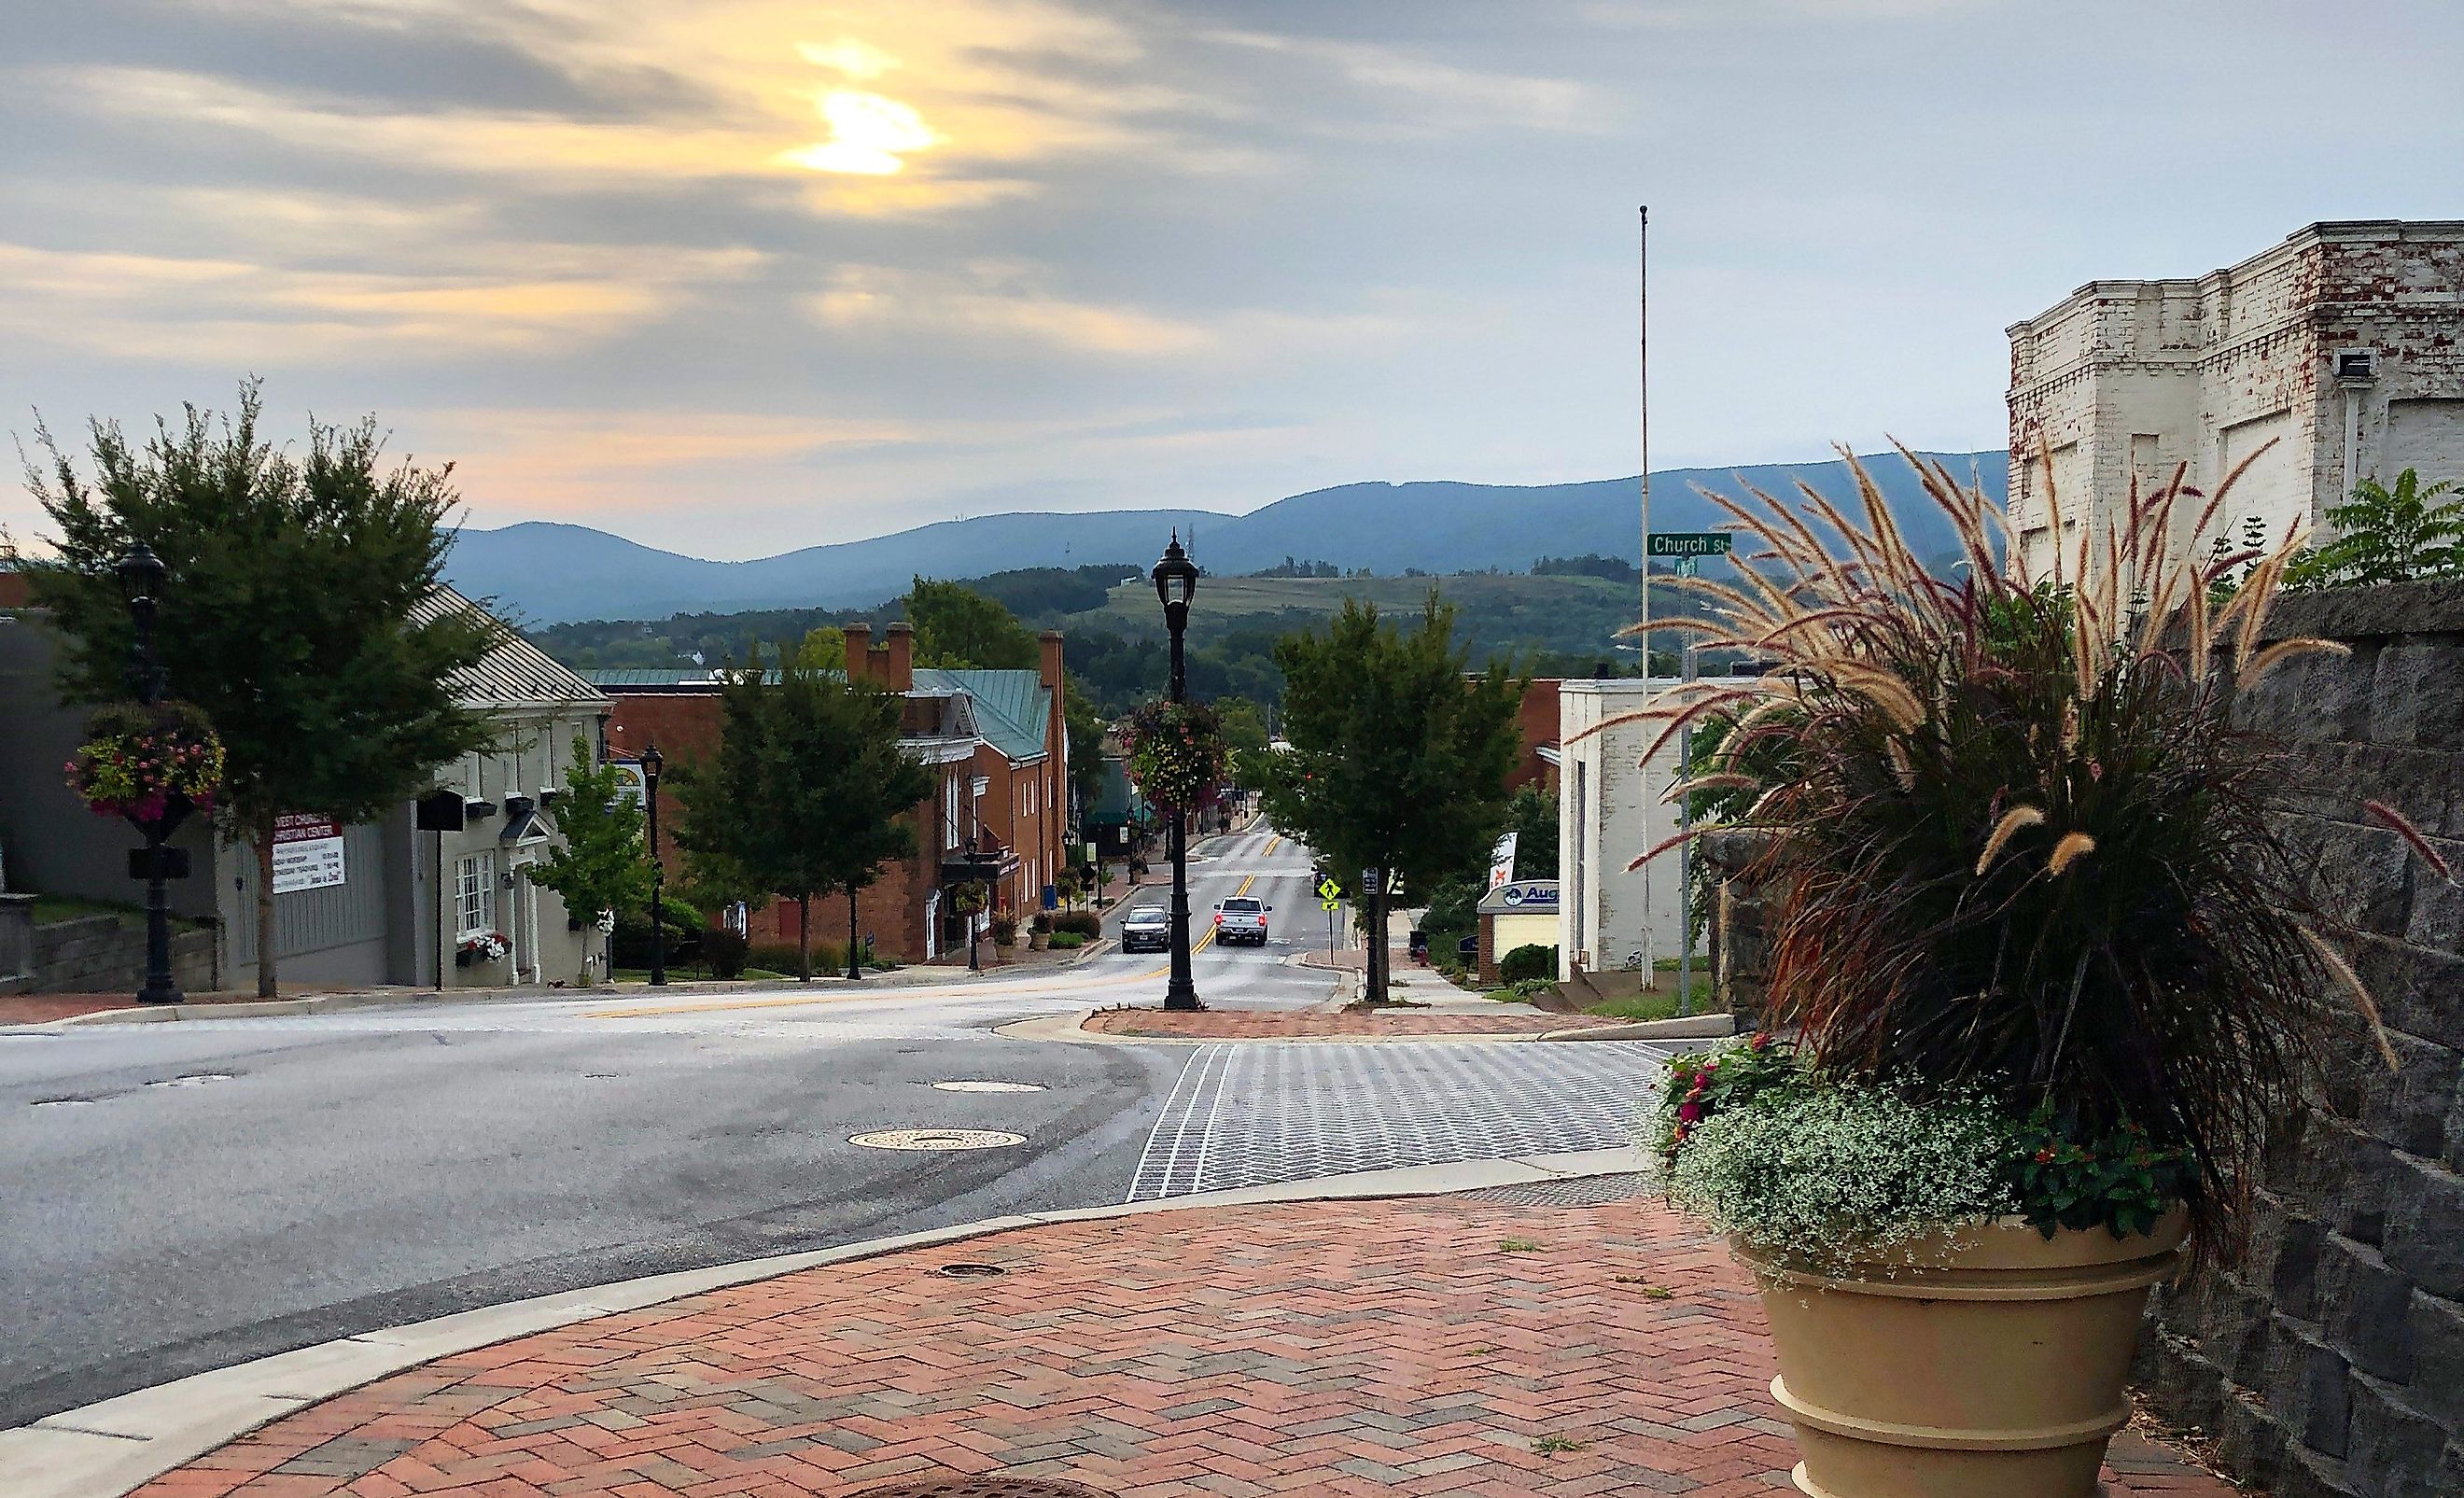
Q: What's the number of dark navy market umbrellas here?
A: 0